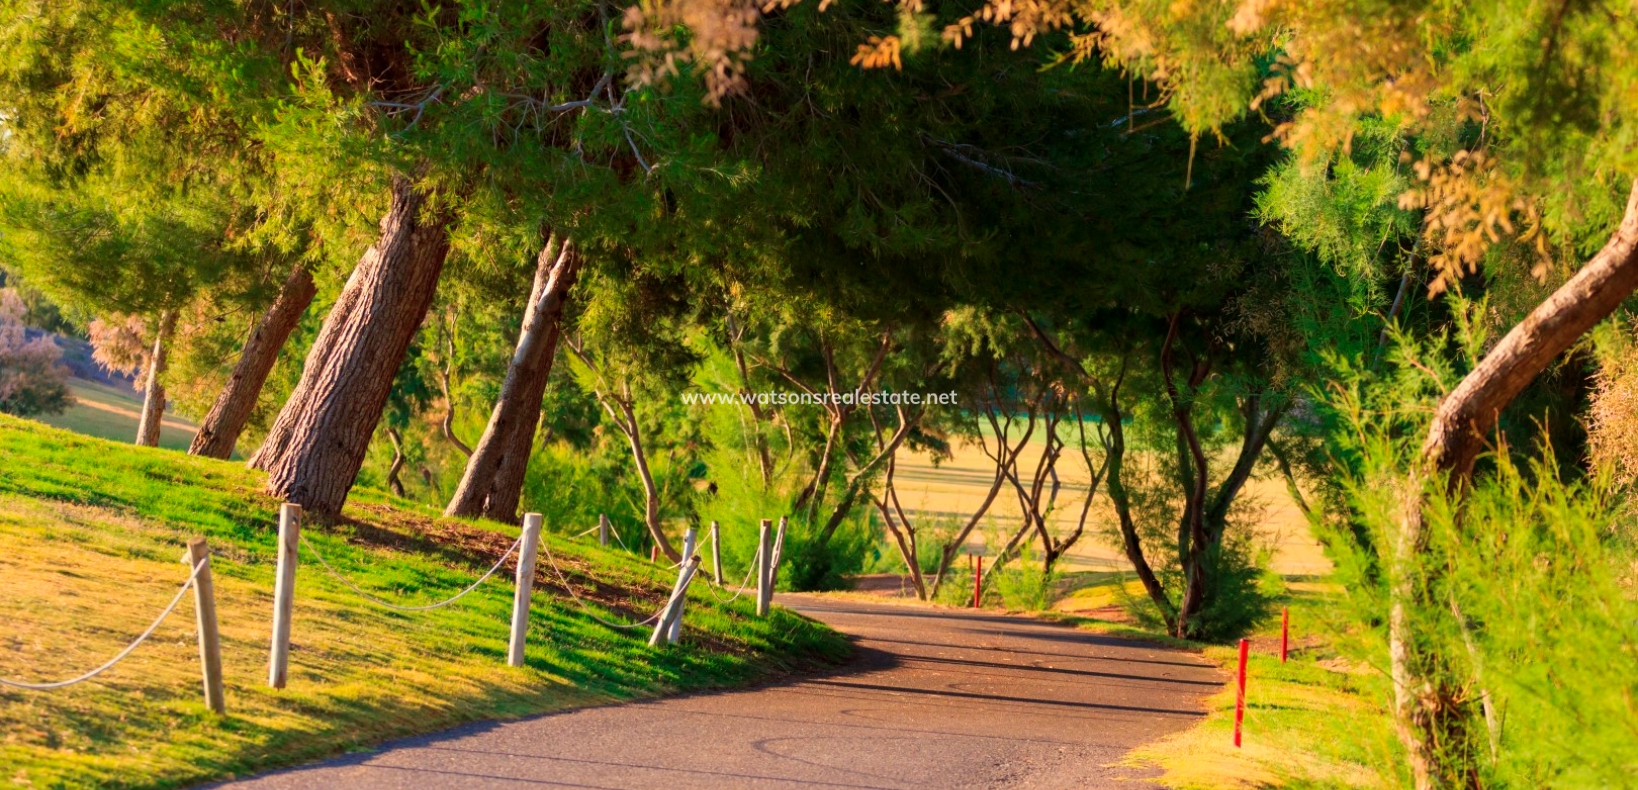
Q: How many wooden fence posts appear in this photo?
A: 9